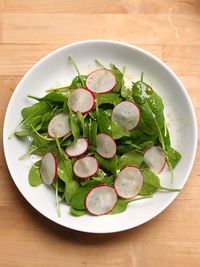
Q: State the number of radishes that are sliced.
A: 11